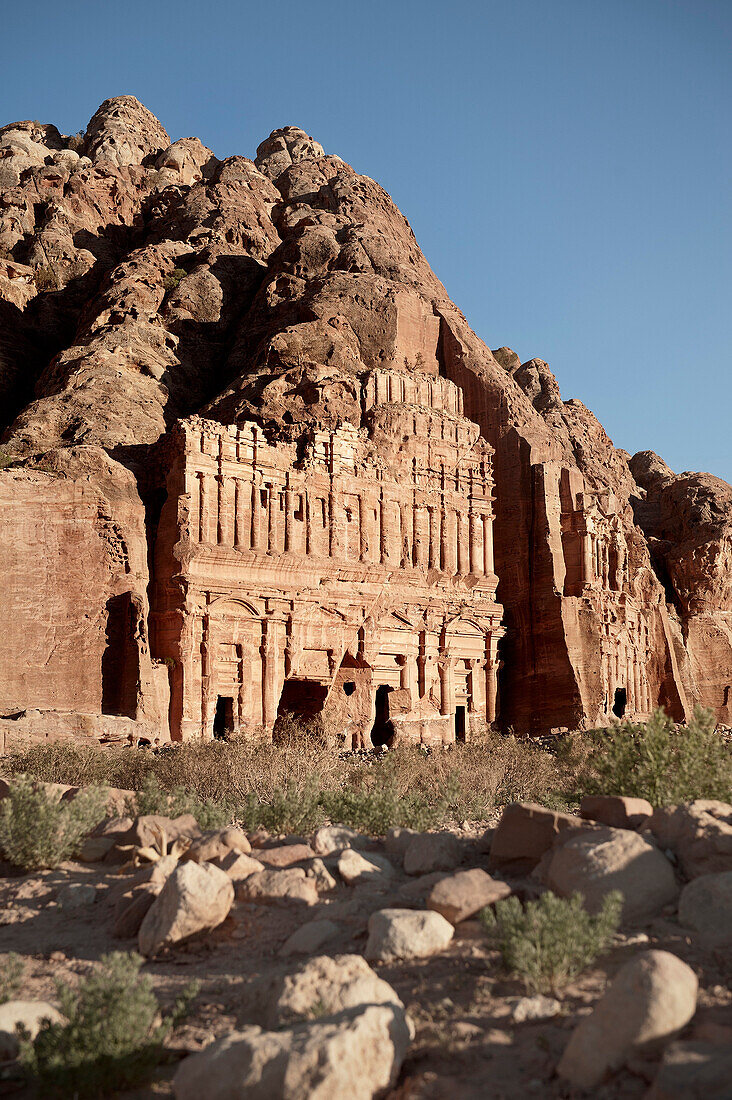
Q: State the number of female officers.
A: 0